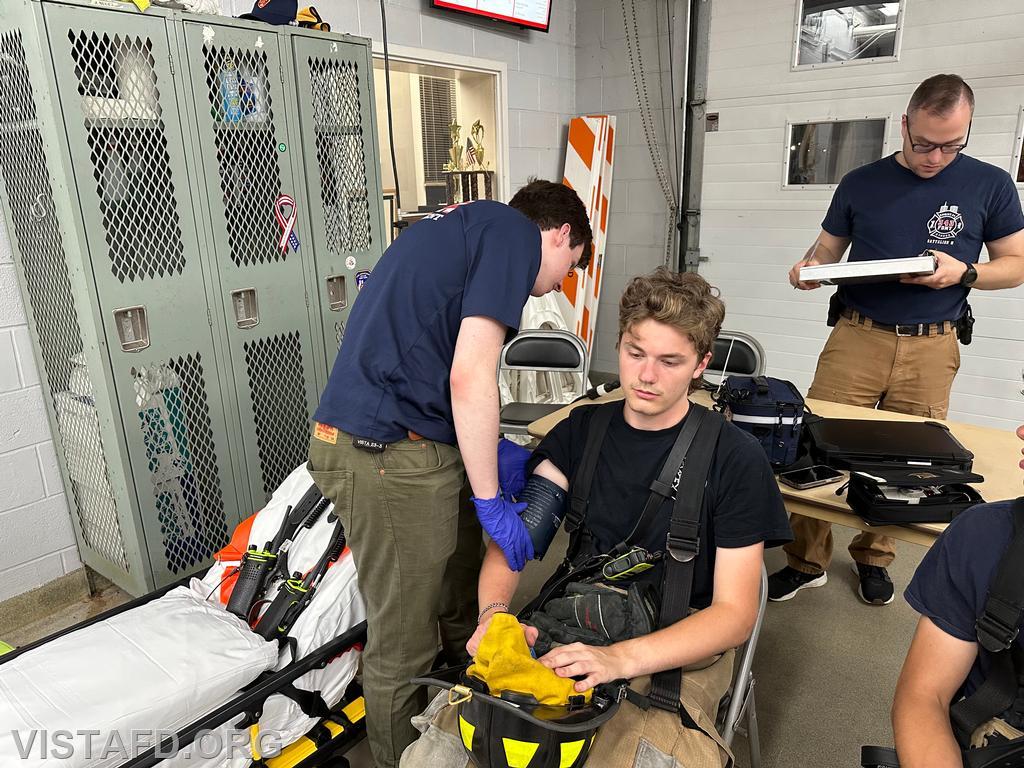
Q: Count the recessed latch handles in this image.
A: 3